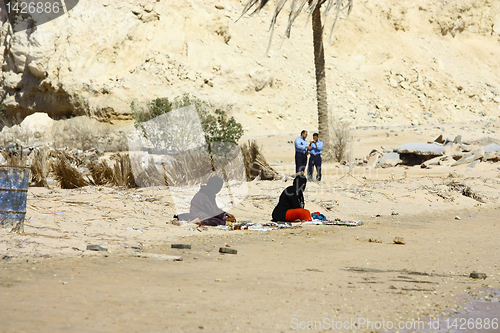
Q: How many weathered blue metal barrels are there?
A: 1